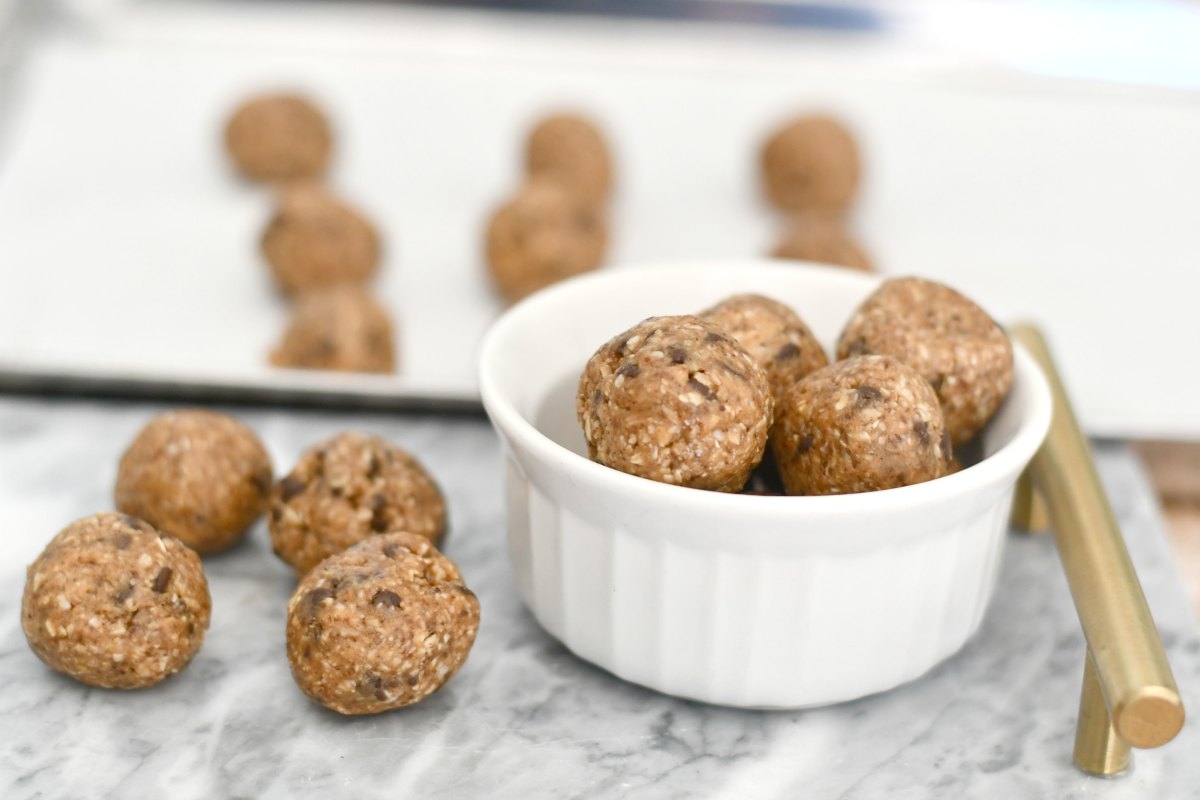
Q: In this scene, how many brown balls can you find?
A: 15